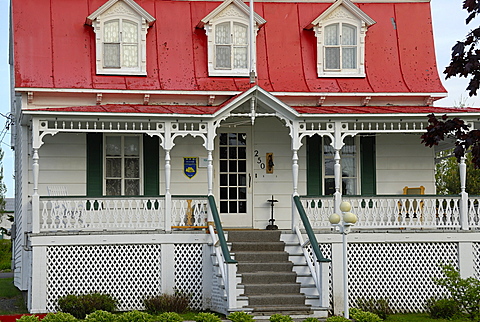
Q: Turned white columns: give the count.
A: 6